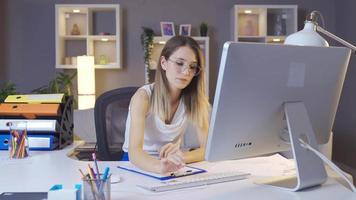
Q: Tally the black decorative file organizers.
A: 1